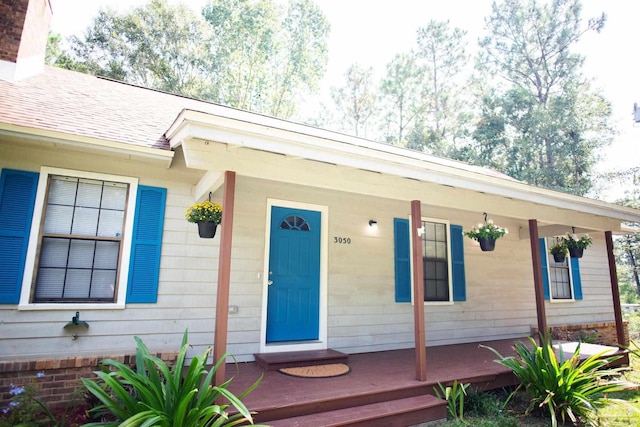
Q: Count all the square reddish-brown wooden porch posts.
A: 4